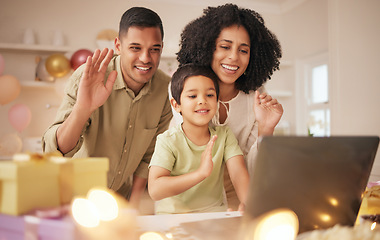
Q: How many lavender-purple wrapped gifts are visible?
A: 1